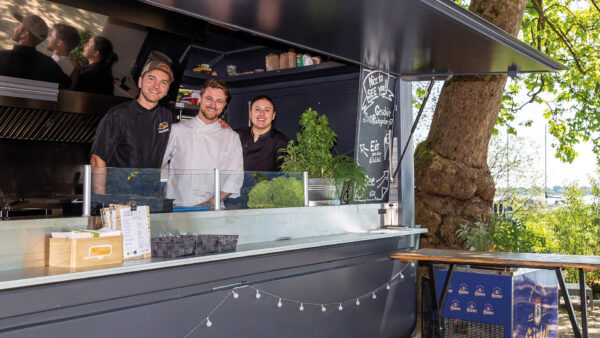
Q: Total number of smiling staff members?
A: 3